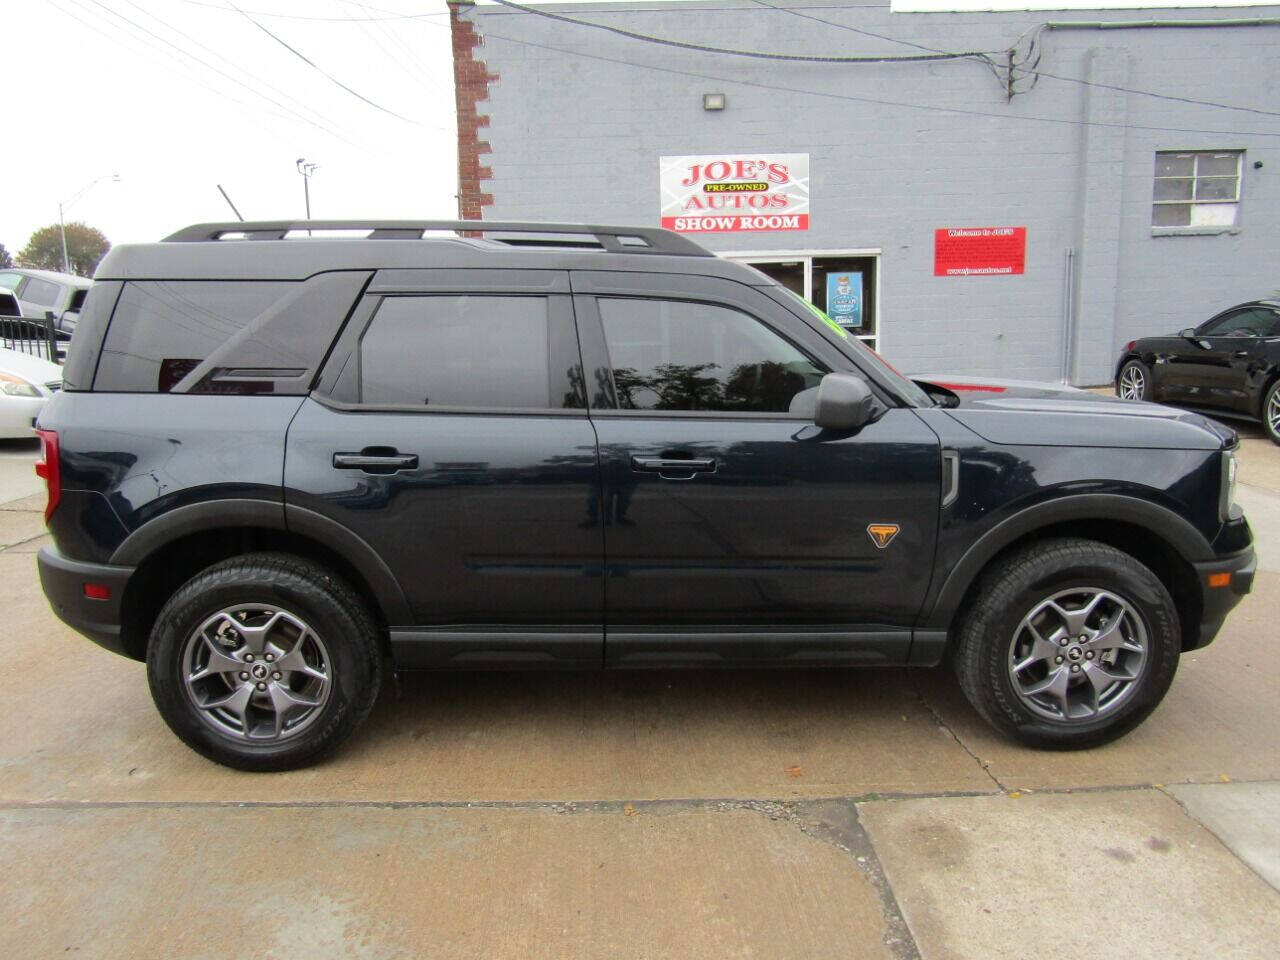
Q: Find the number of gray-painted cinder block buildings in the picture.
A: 1